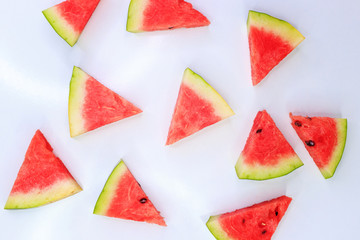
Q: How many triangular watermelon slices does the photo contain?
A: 10